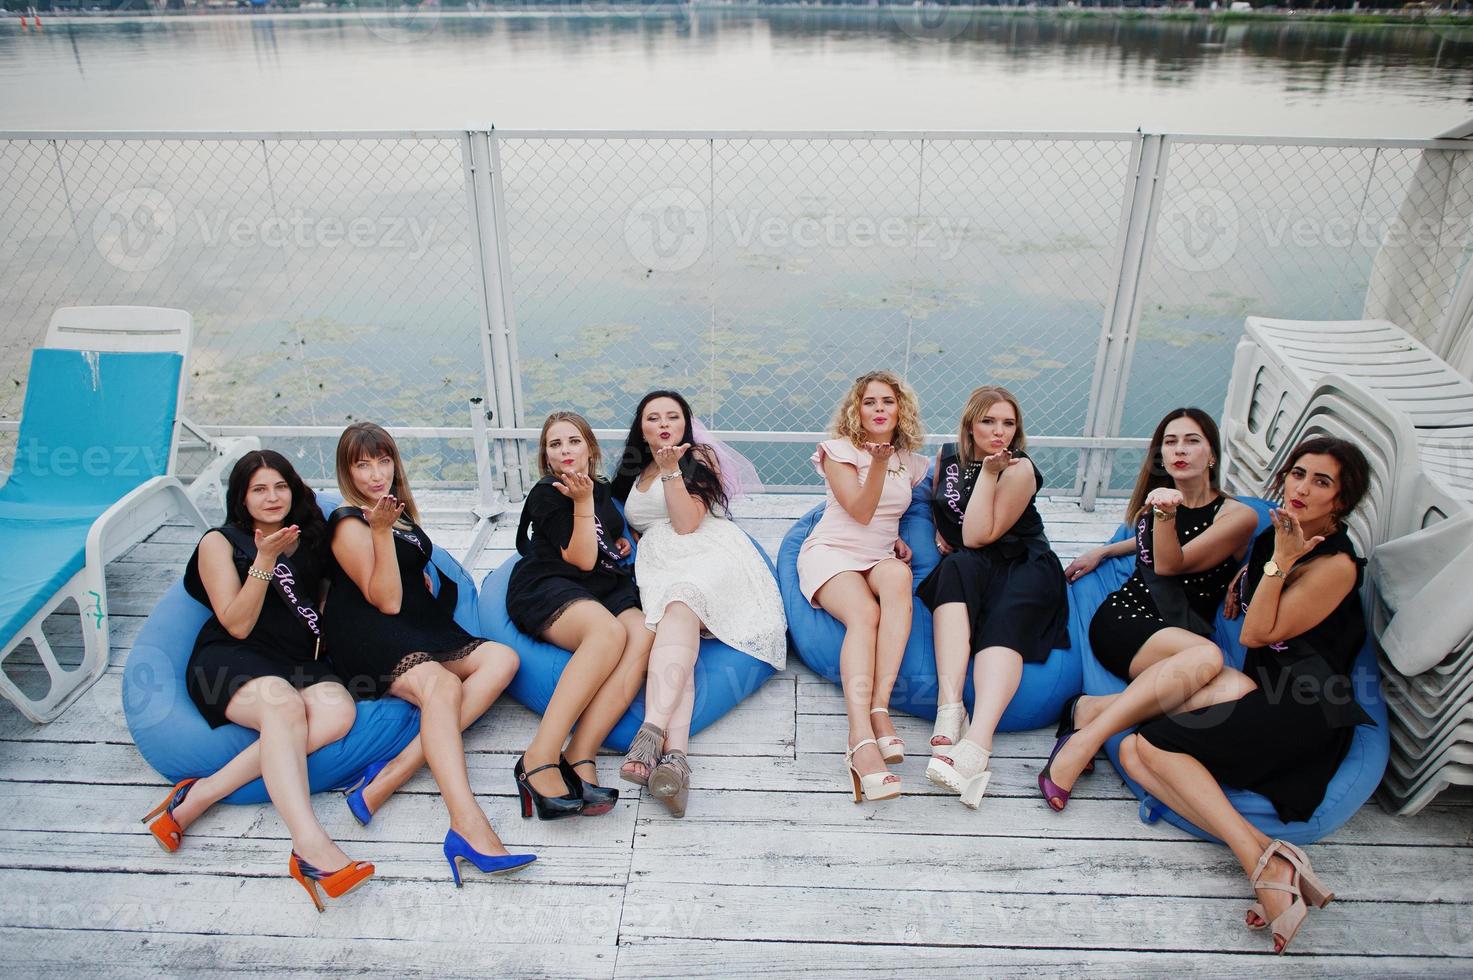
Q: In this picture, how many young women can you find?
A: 8